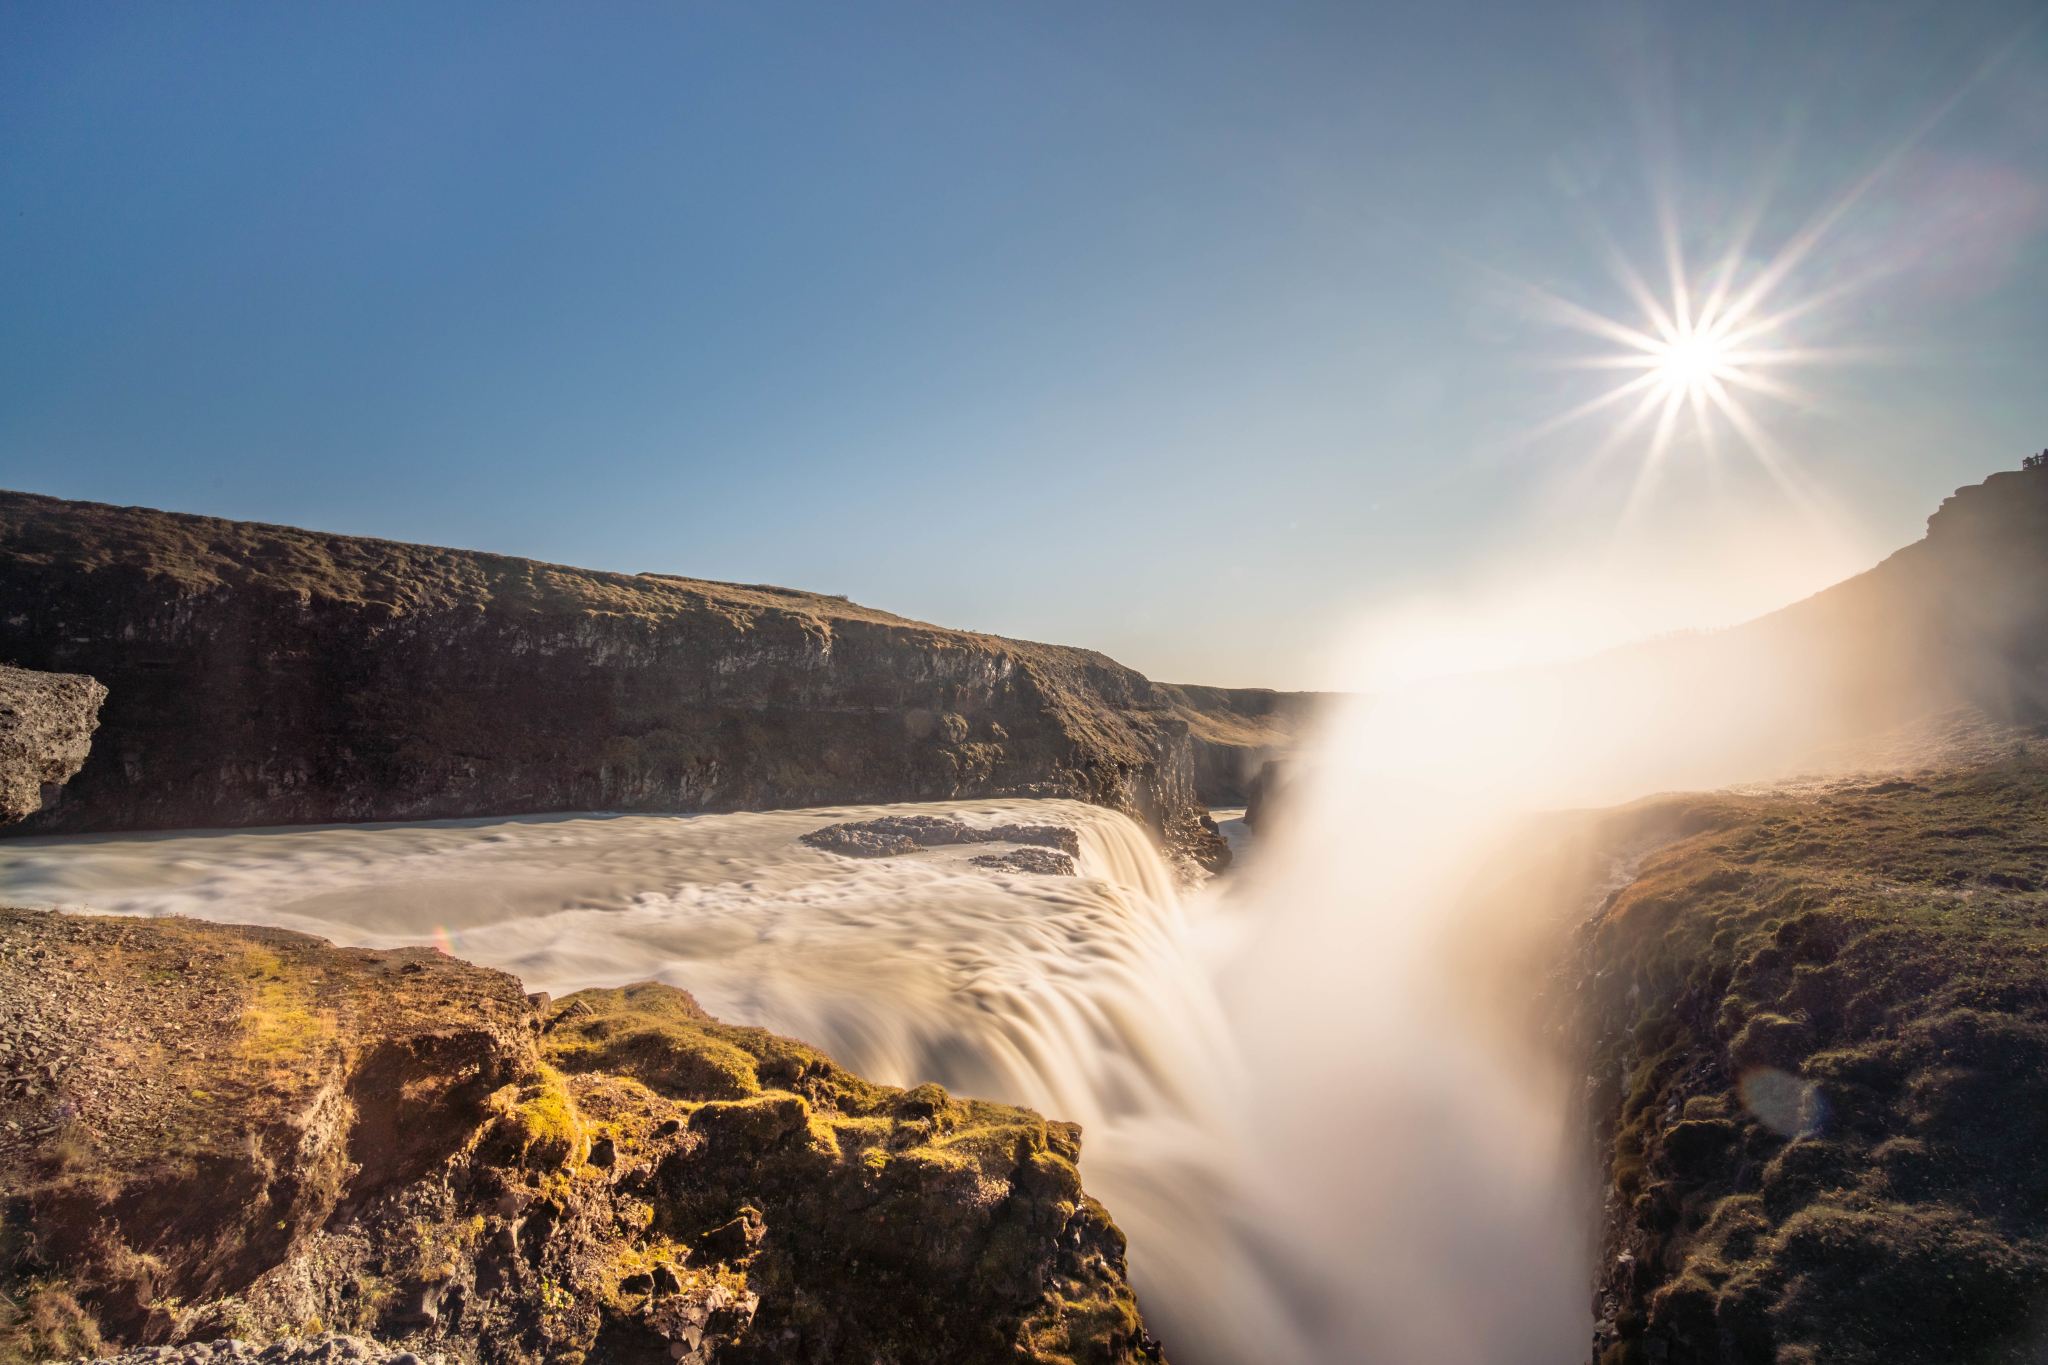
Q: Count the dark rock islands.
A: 2